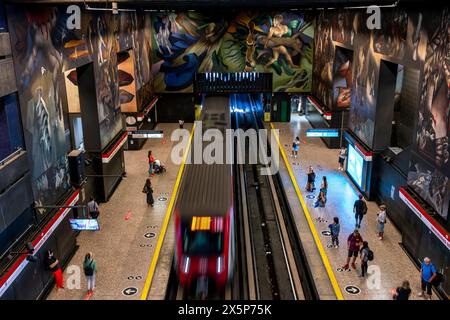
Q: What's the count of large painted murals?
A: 3